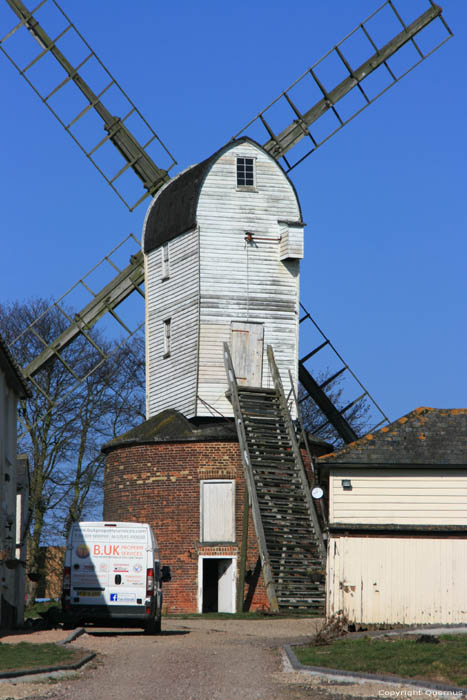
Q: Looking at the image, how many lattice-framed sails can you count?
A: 4